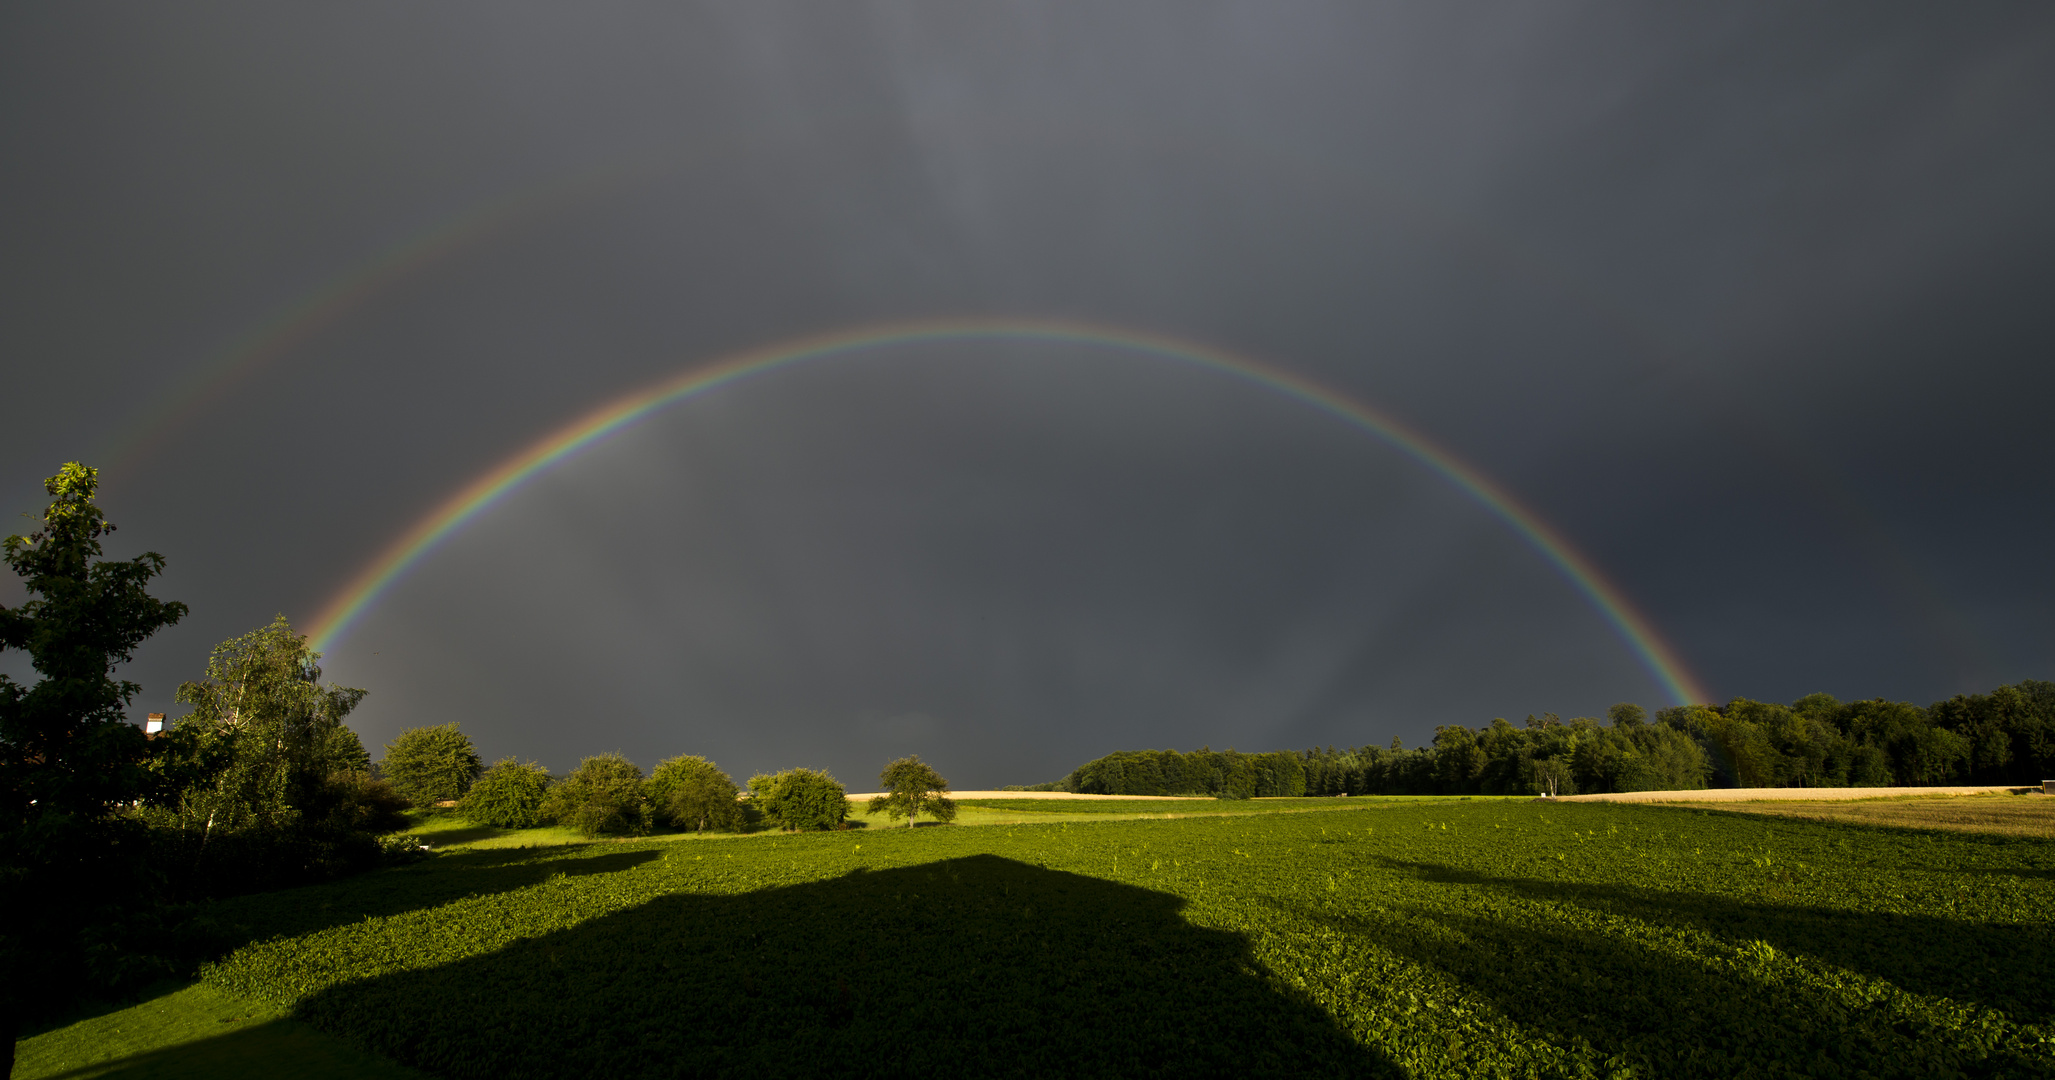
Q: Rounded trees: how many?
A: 6